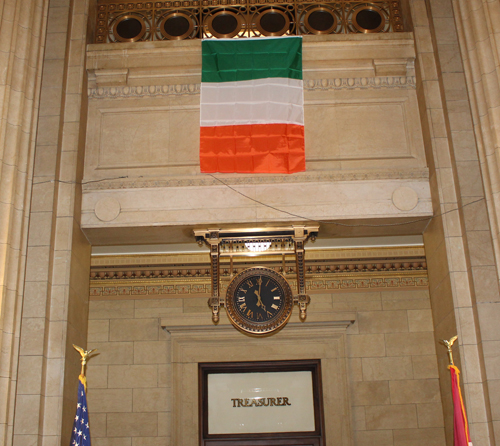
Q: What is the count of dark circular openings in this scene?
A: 6